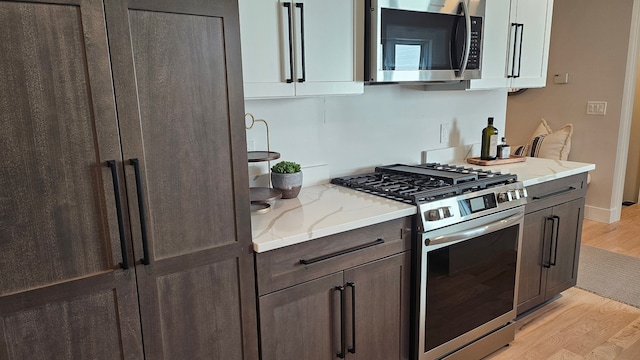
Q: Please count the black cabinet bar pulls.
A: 12